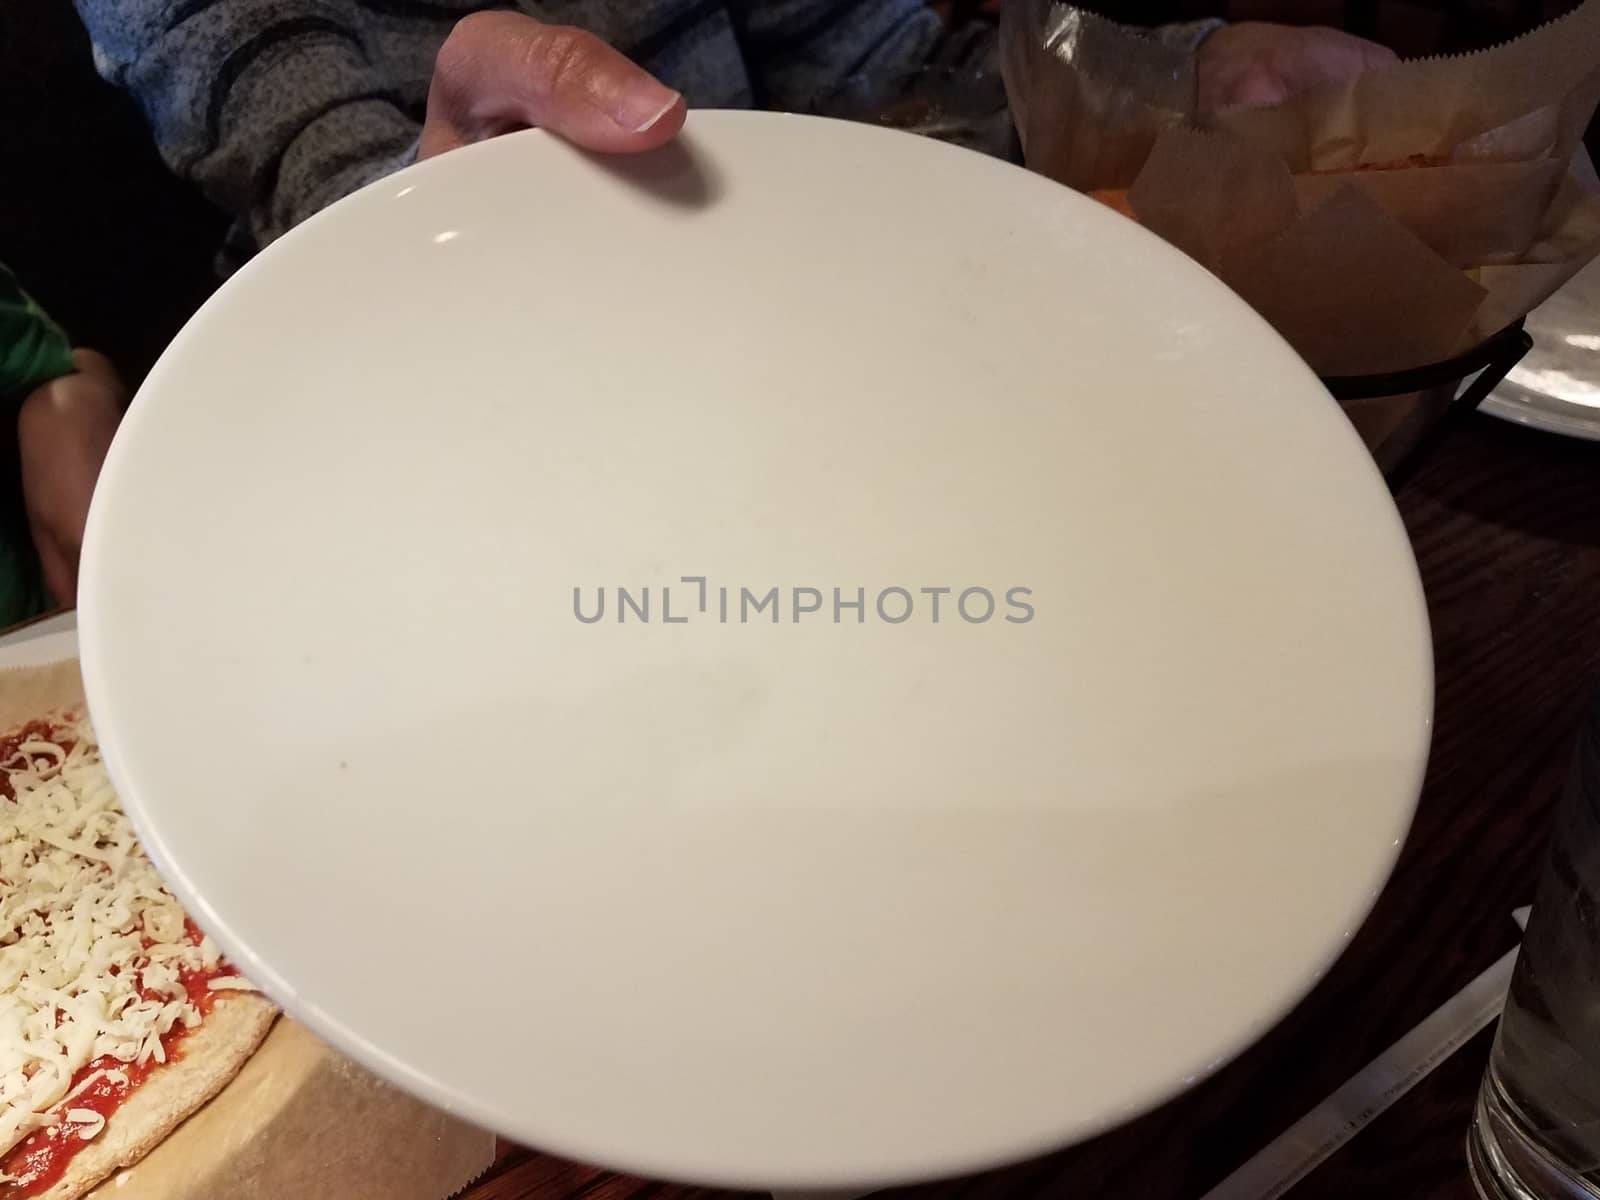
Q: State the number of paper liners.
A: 2